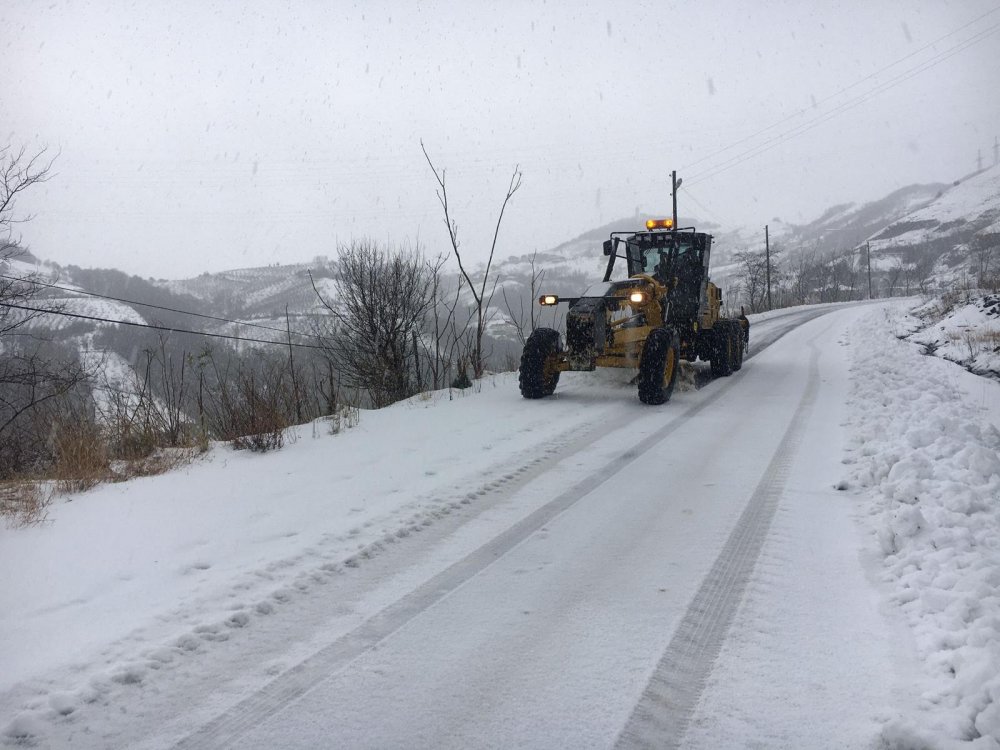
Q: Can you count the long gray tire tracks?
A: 2